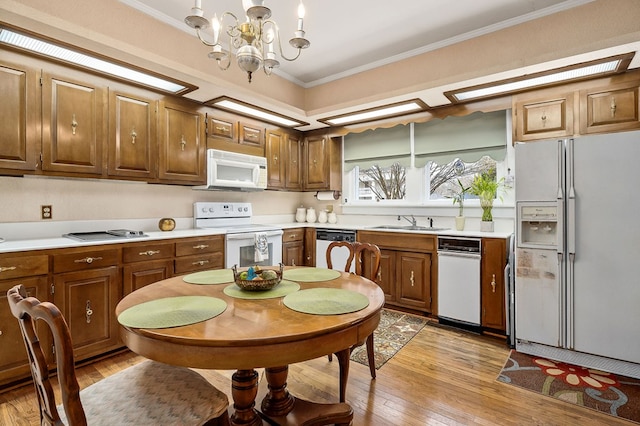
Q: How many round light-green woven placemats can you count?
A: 5